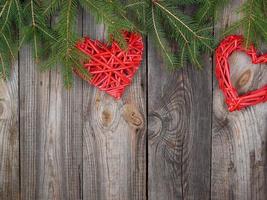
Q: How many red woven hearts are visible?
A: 2